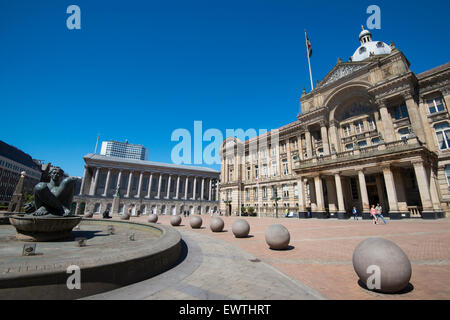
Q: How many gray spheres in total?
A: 9